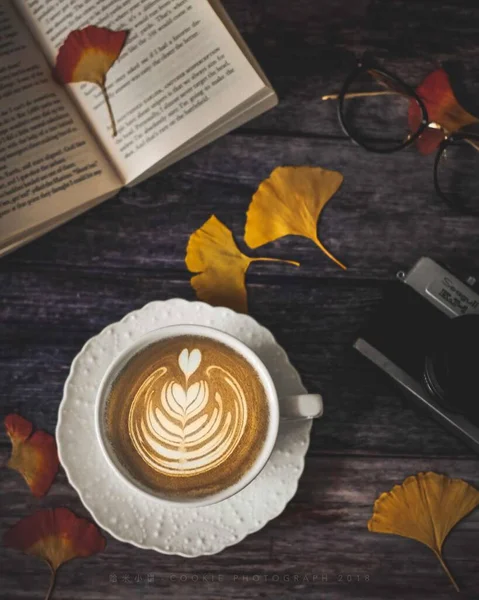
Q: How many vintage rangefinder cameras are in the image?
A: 1